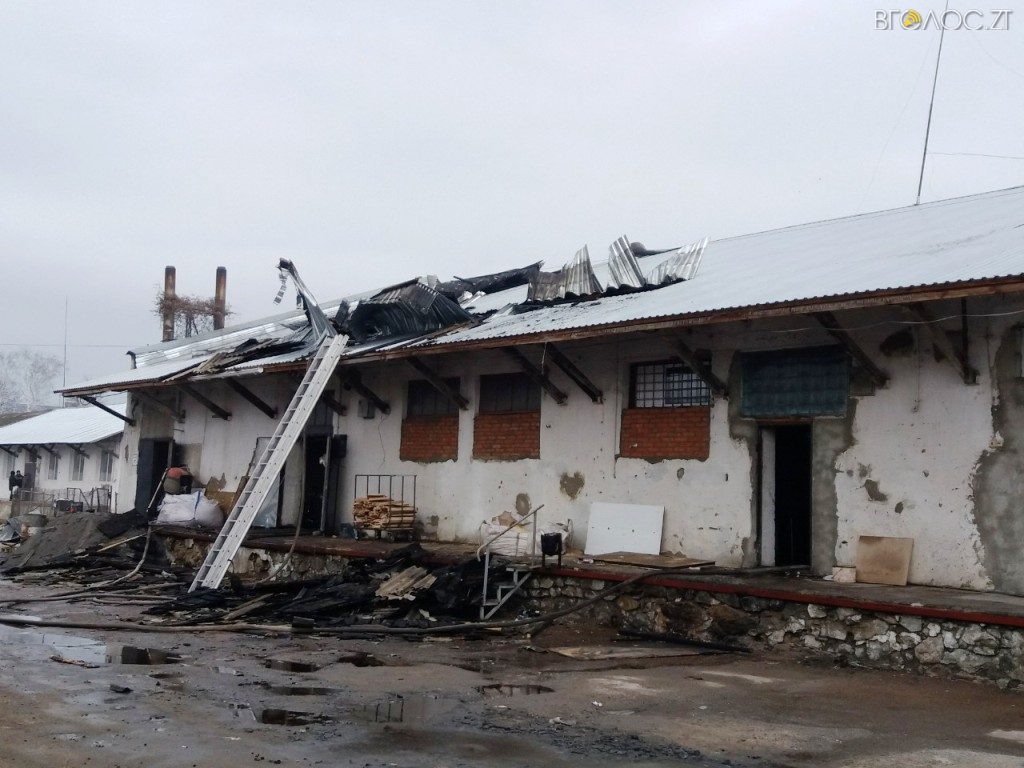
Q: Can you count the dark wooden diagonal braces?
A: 12